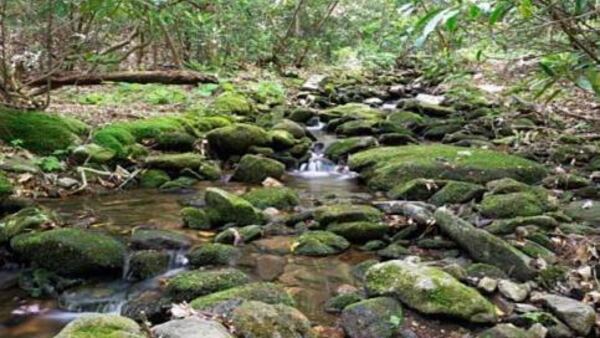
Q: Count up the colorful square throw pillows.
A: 0